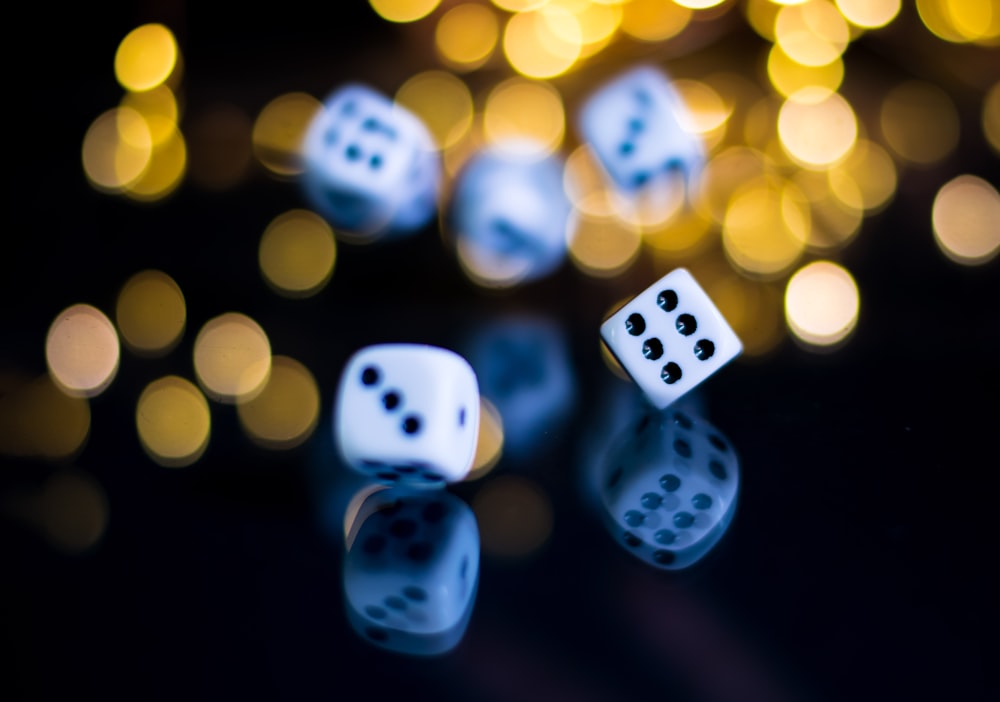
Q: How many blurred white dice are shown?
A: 3